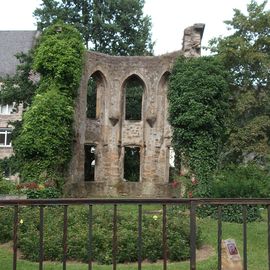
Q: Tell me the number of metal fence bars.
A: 11